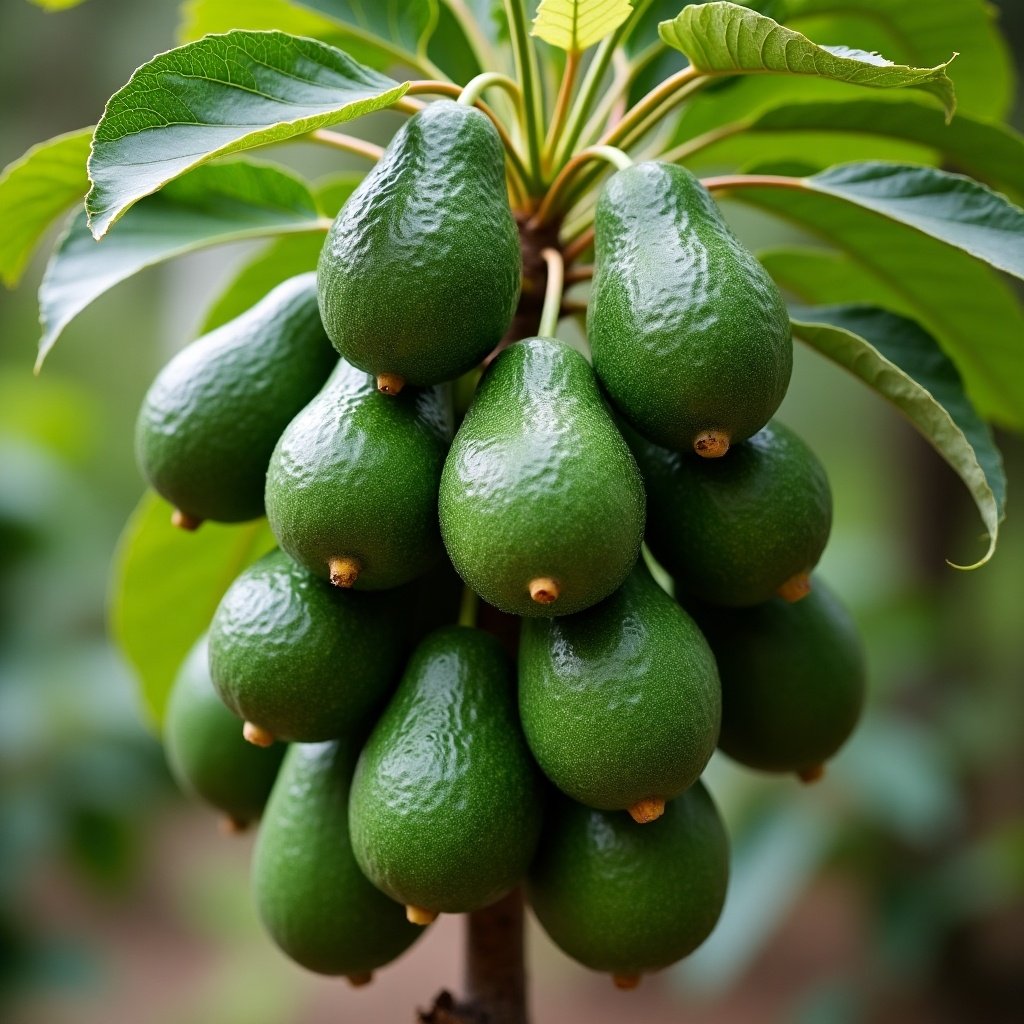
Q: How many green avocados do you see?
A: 13